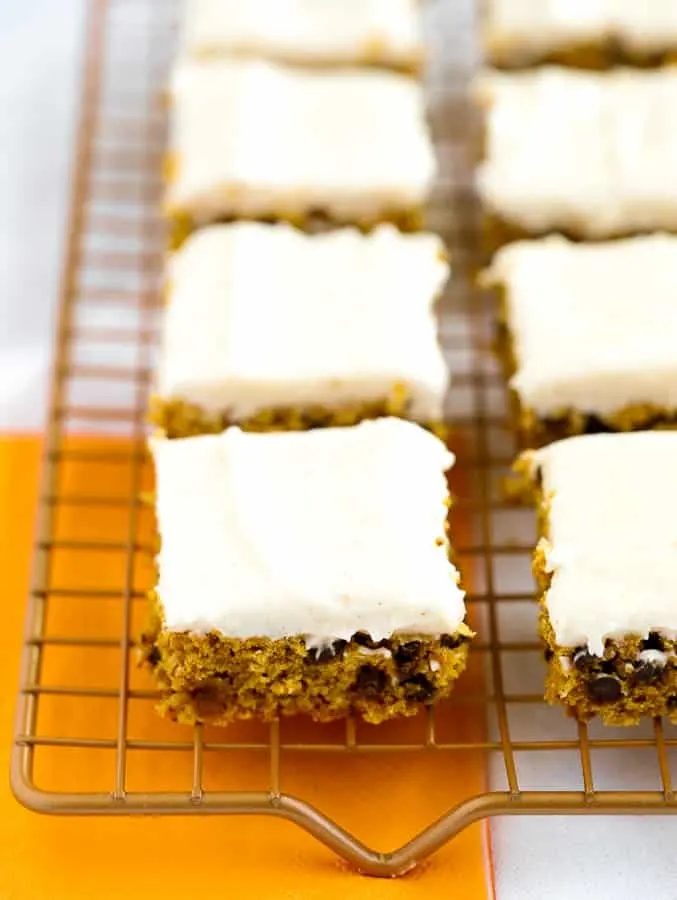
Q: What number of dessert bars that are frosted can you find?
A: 8